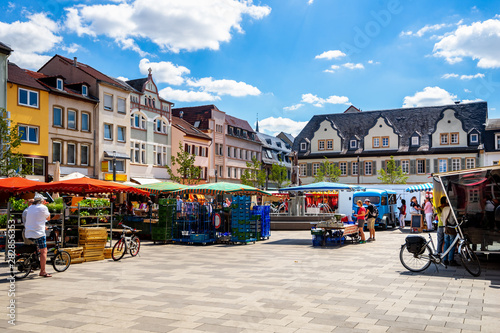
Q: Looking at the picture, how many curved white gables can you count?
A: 3